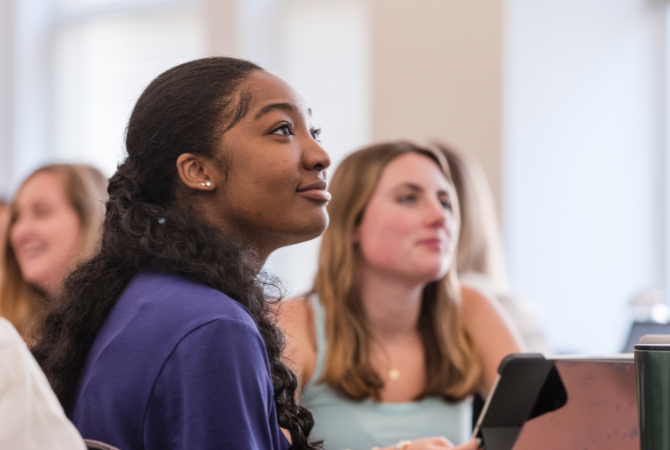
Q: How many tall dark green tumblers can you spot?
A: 1